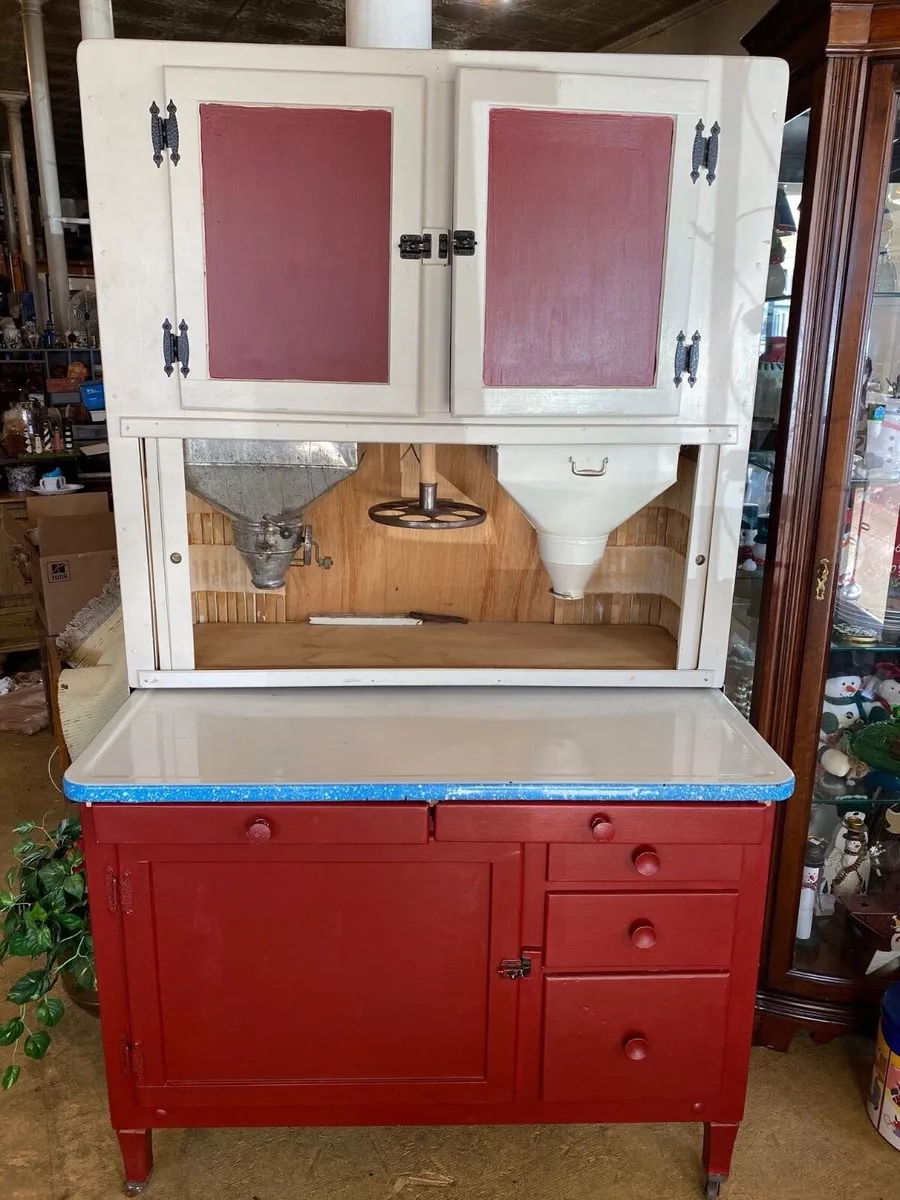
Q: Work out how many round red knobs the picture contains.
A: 5